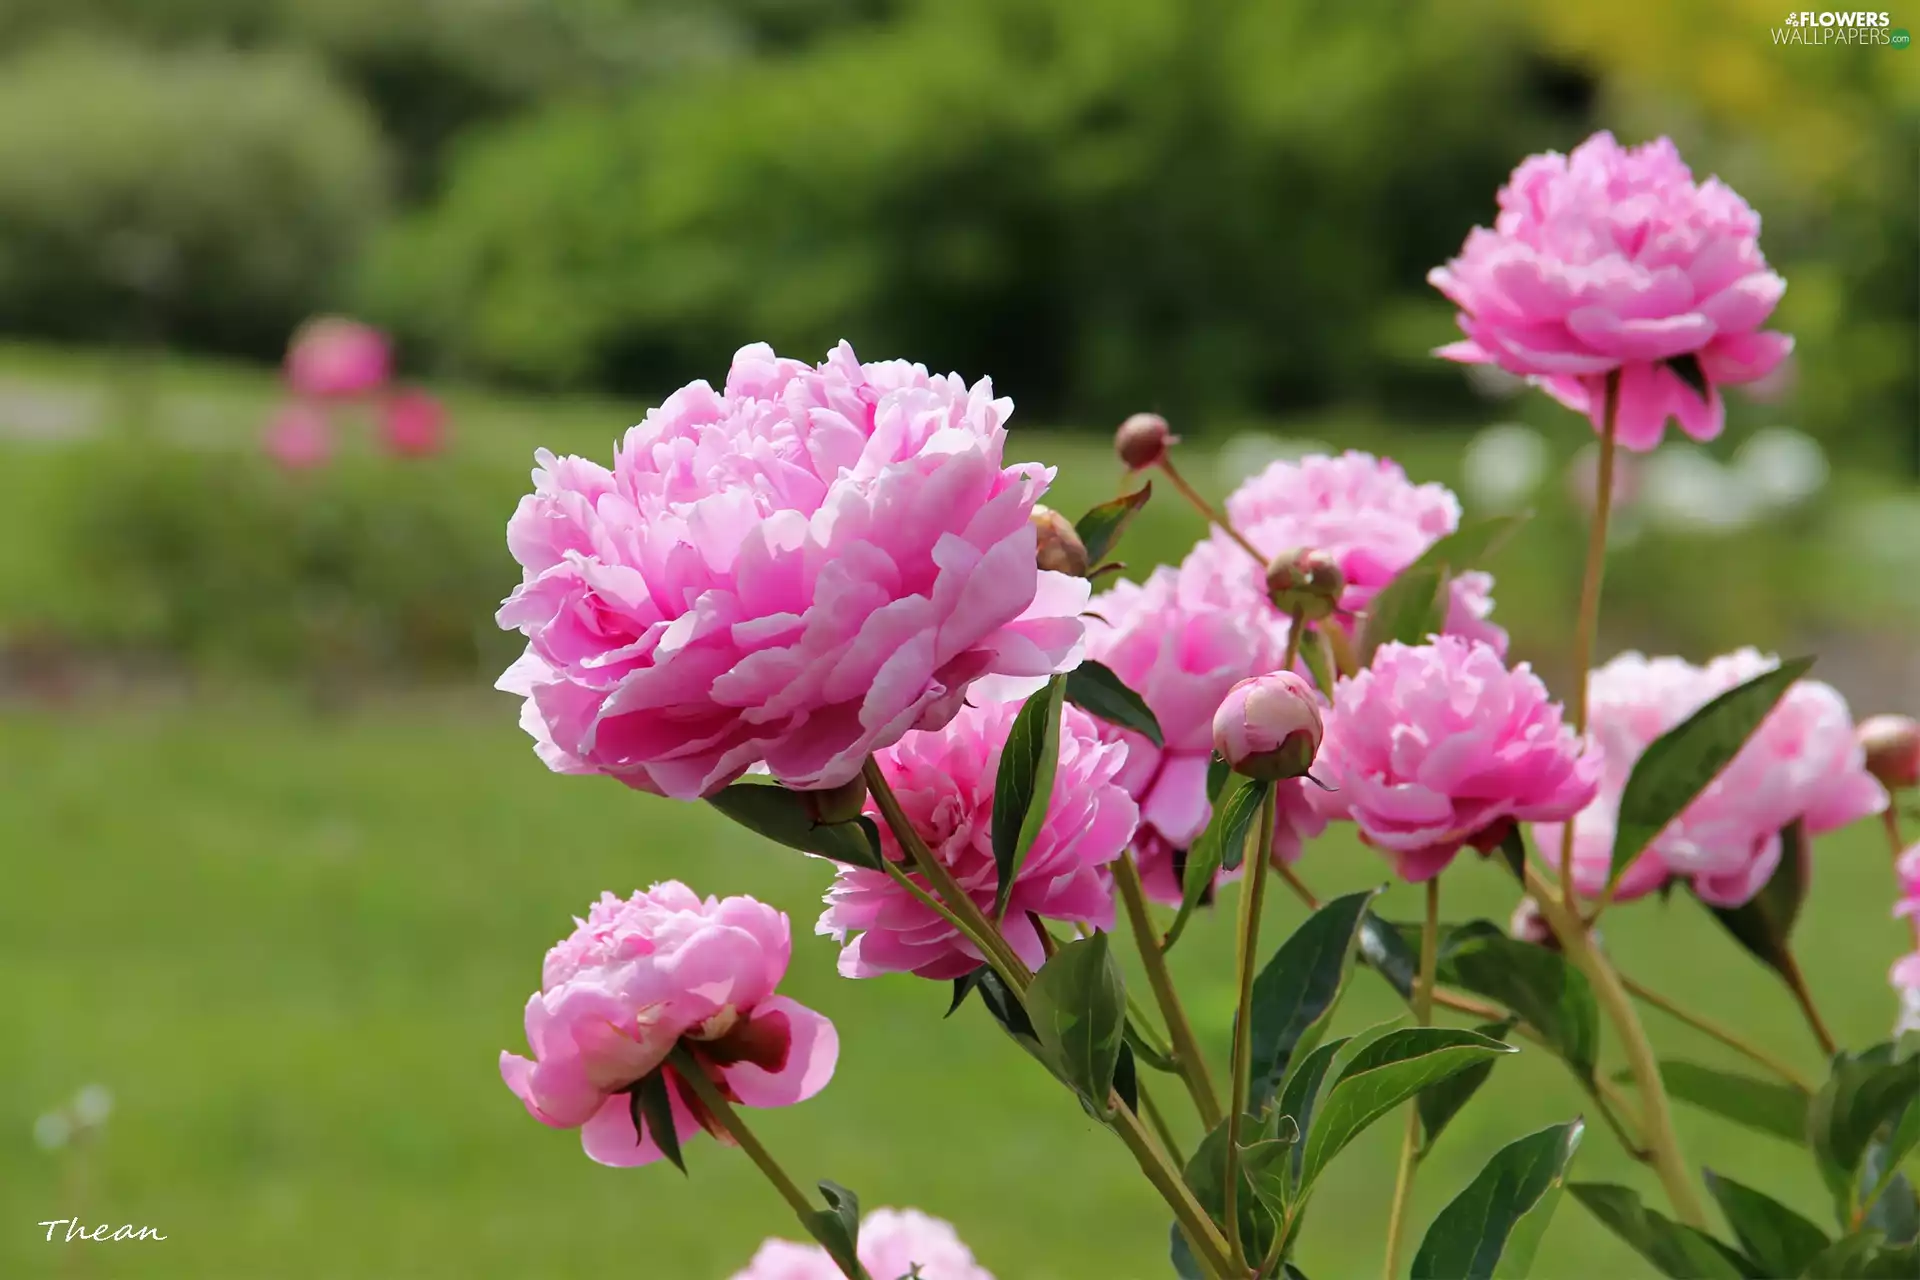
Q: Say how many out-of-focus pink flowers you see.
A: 3